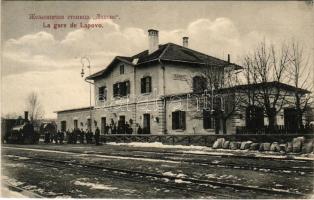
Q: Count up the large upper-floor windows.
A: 4